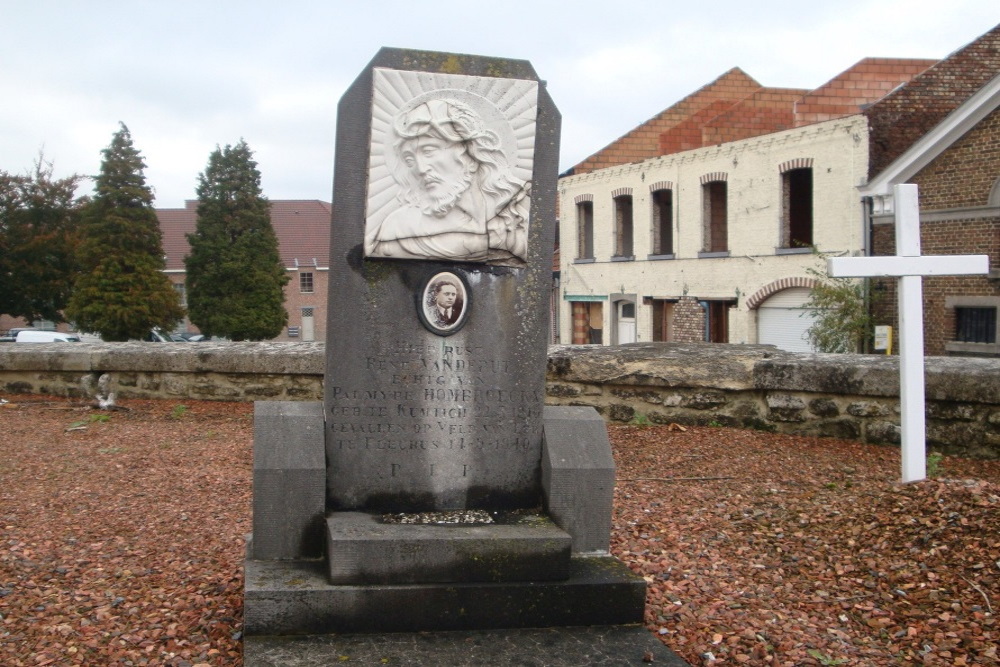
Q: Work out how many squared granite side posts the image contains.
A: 2